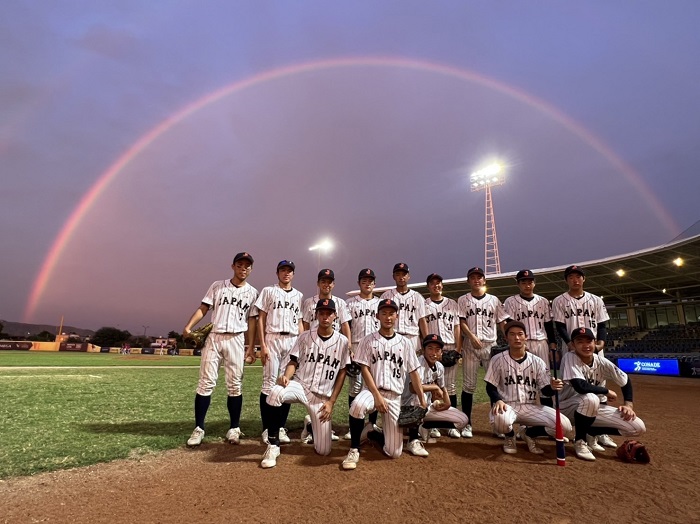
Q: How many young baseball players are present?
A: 14